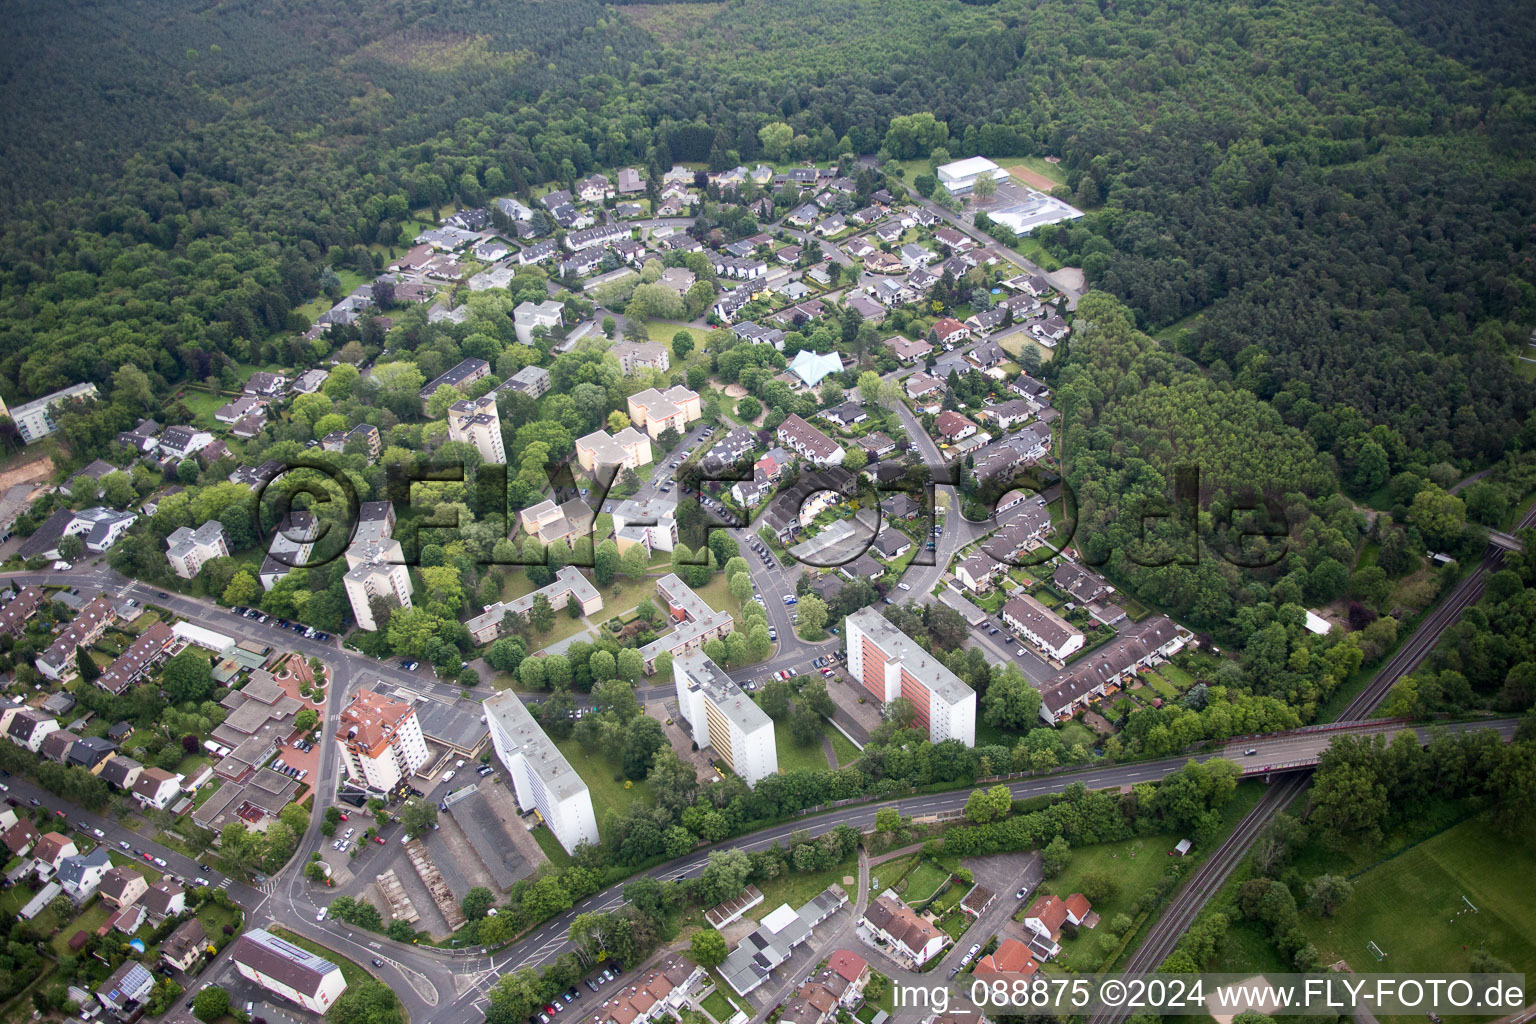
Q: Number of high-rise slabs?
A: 3